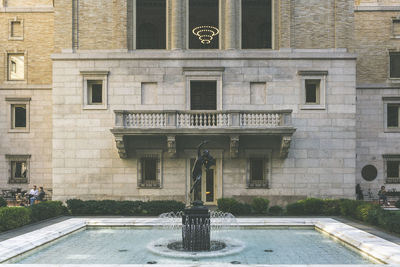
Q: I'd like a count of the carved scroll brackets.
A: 4